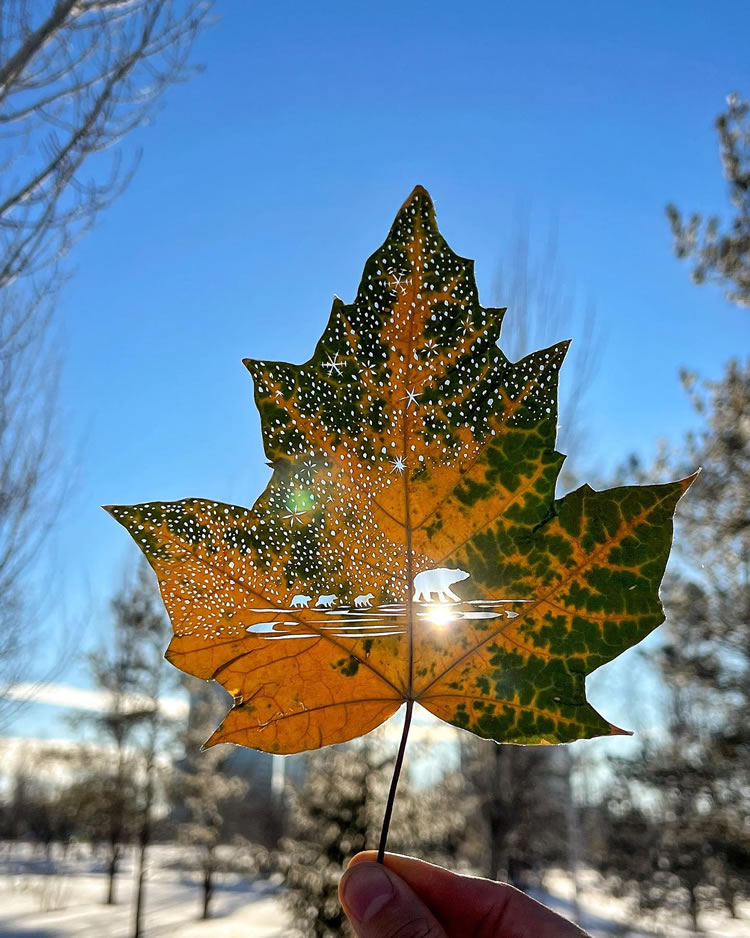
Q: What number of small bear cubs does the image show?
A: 3